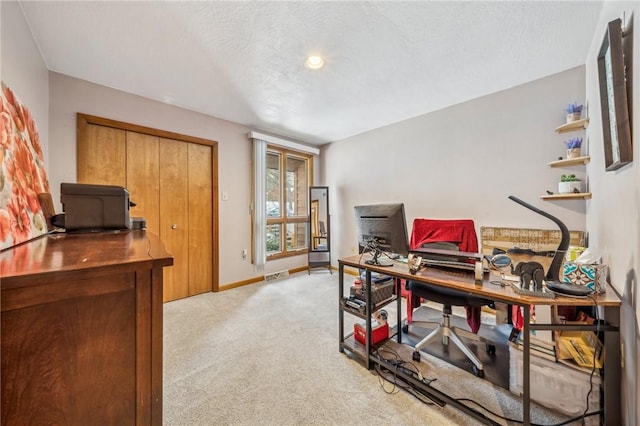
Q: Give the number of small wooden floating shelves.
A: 3